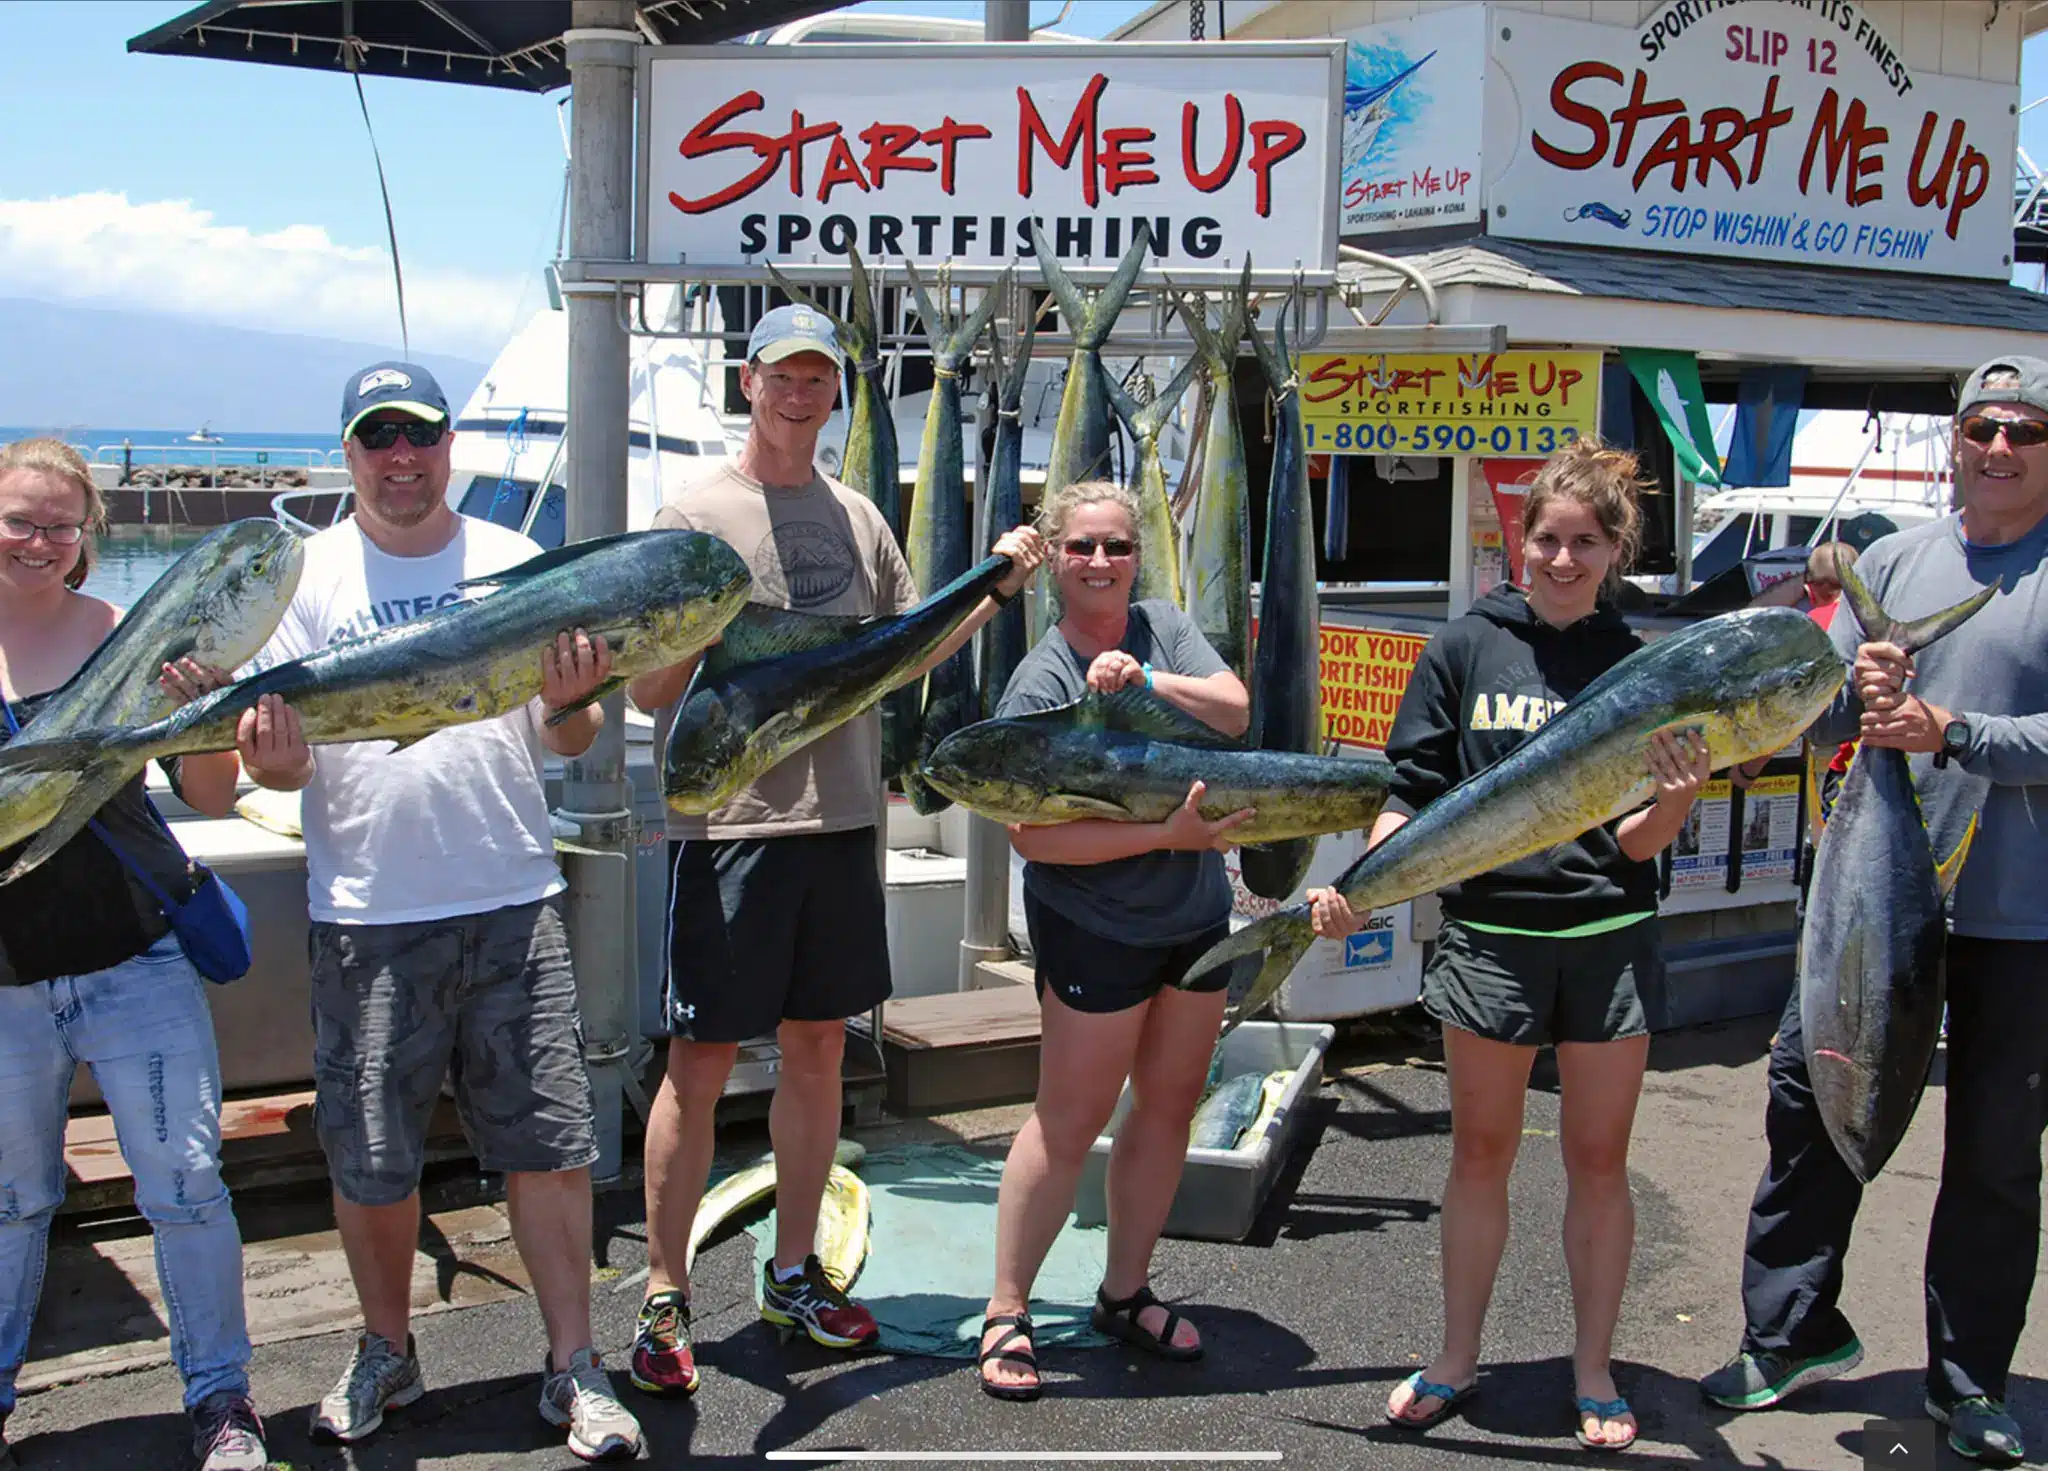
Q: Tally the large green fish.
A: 12